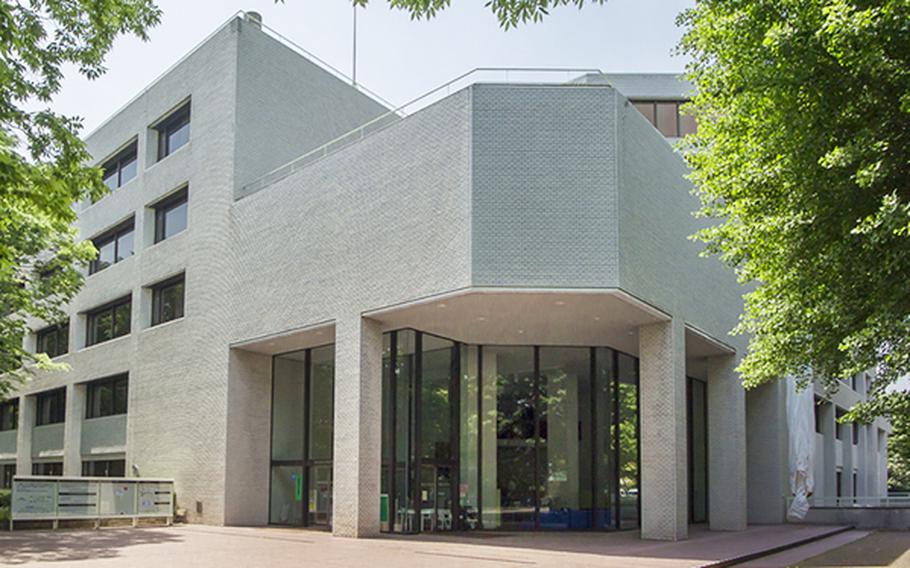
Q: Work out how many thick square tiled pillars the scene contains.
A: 3